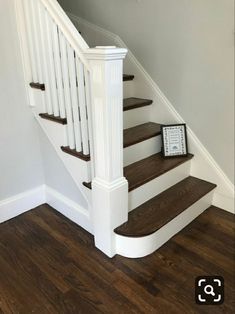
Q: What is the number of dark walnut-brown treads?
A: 5